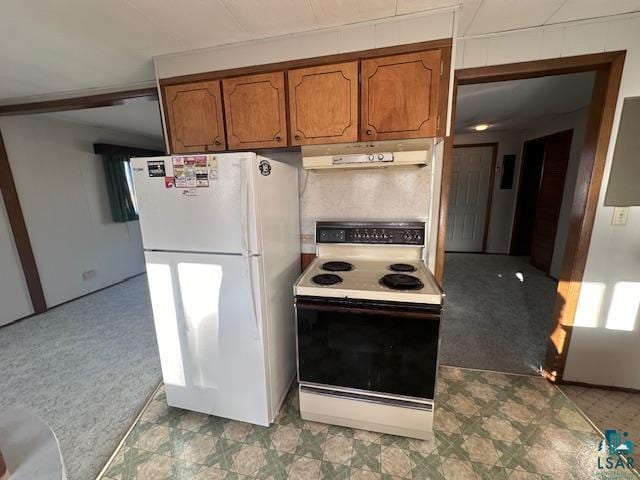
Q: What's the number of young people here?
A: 0